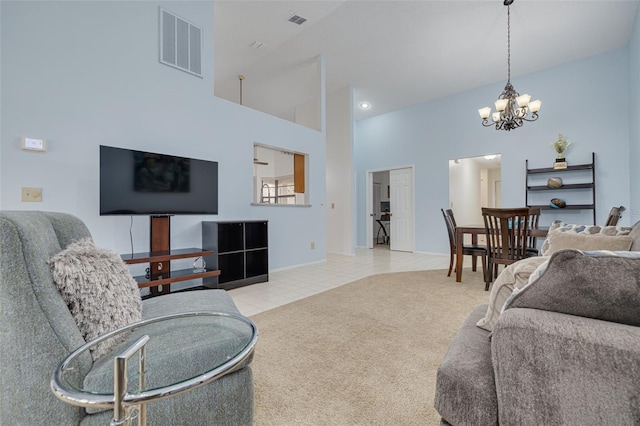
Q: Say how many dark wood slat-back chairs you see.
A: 4